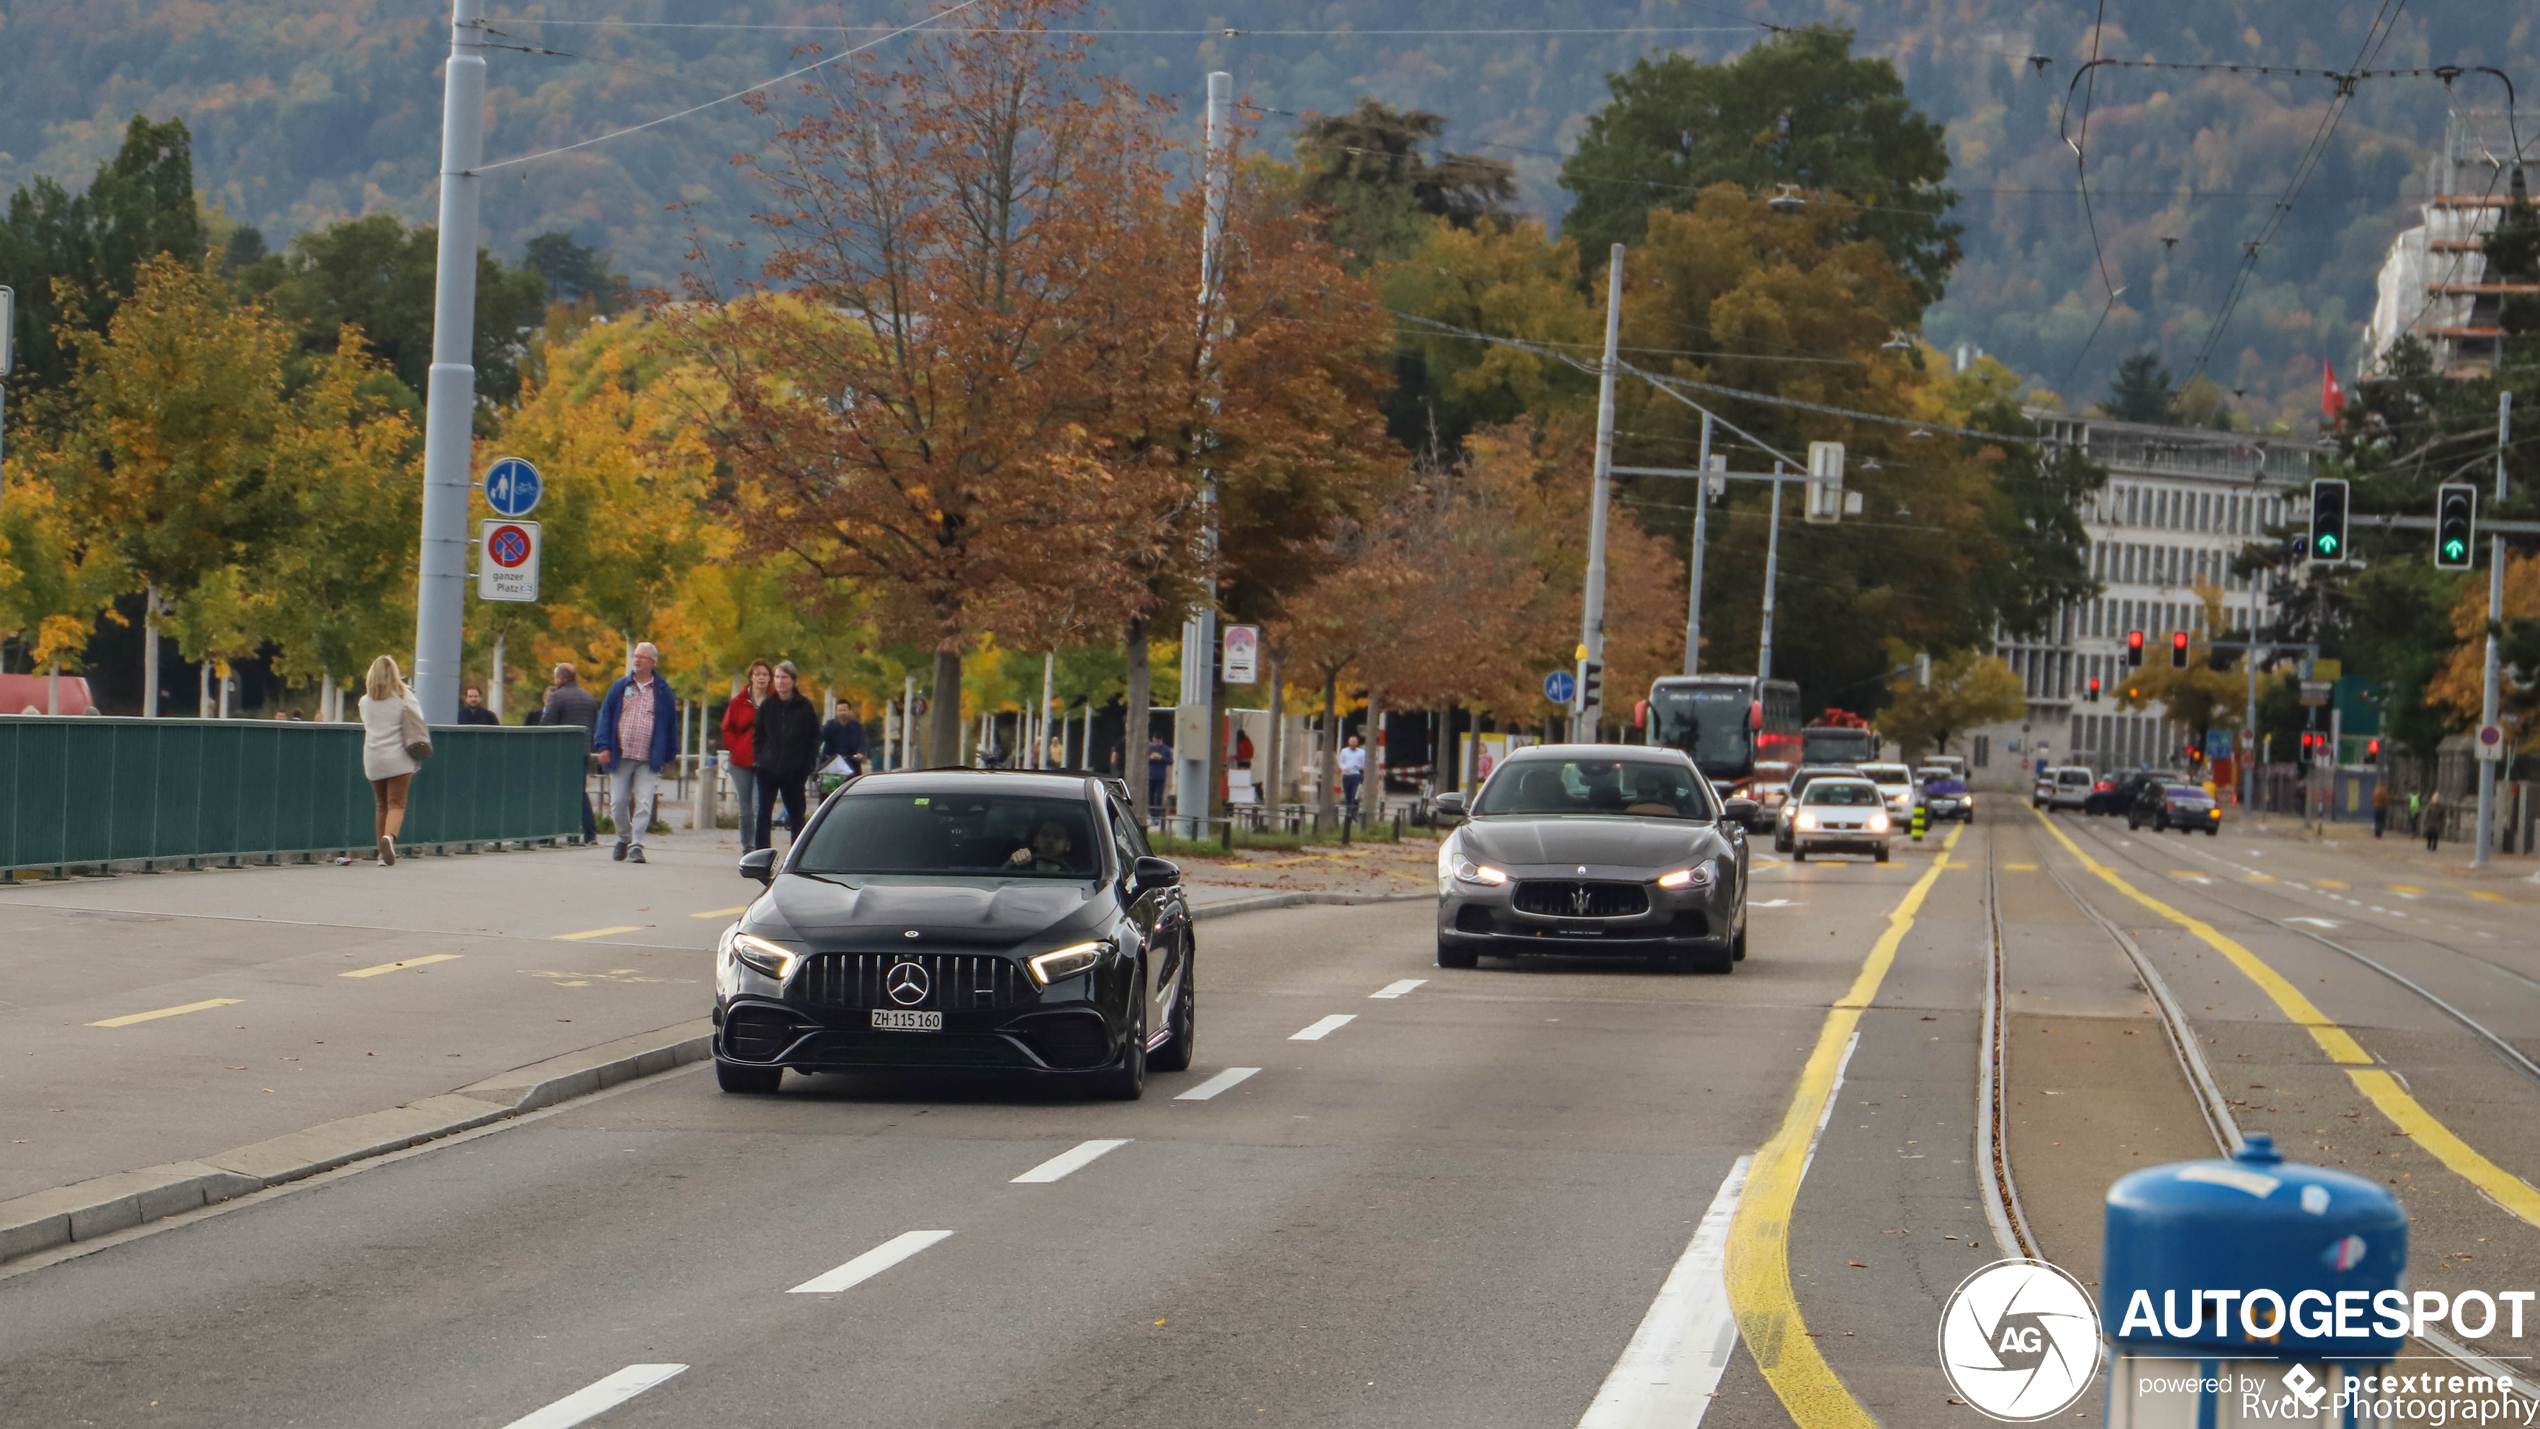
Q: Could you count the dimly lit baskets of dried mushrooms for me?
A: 0